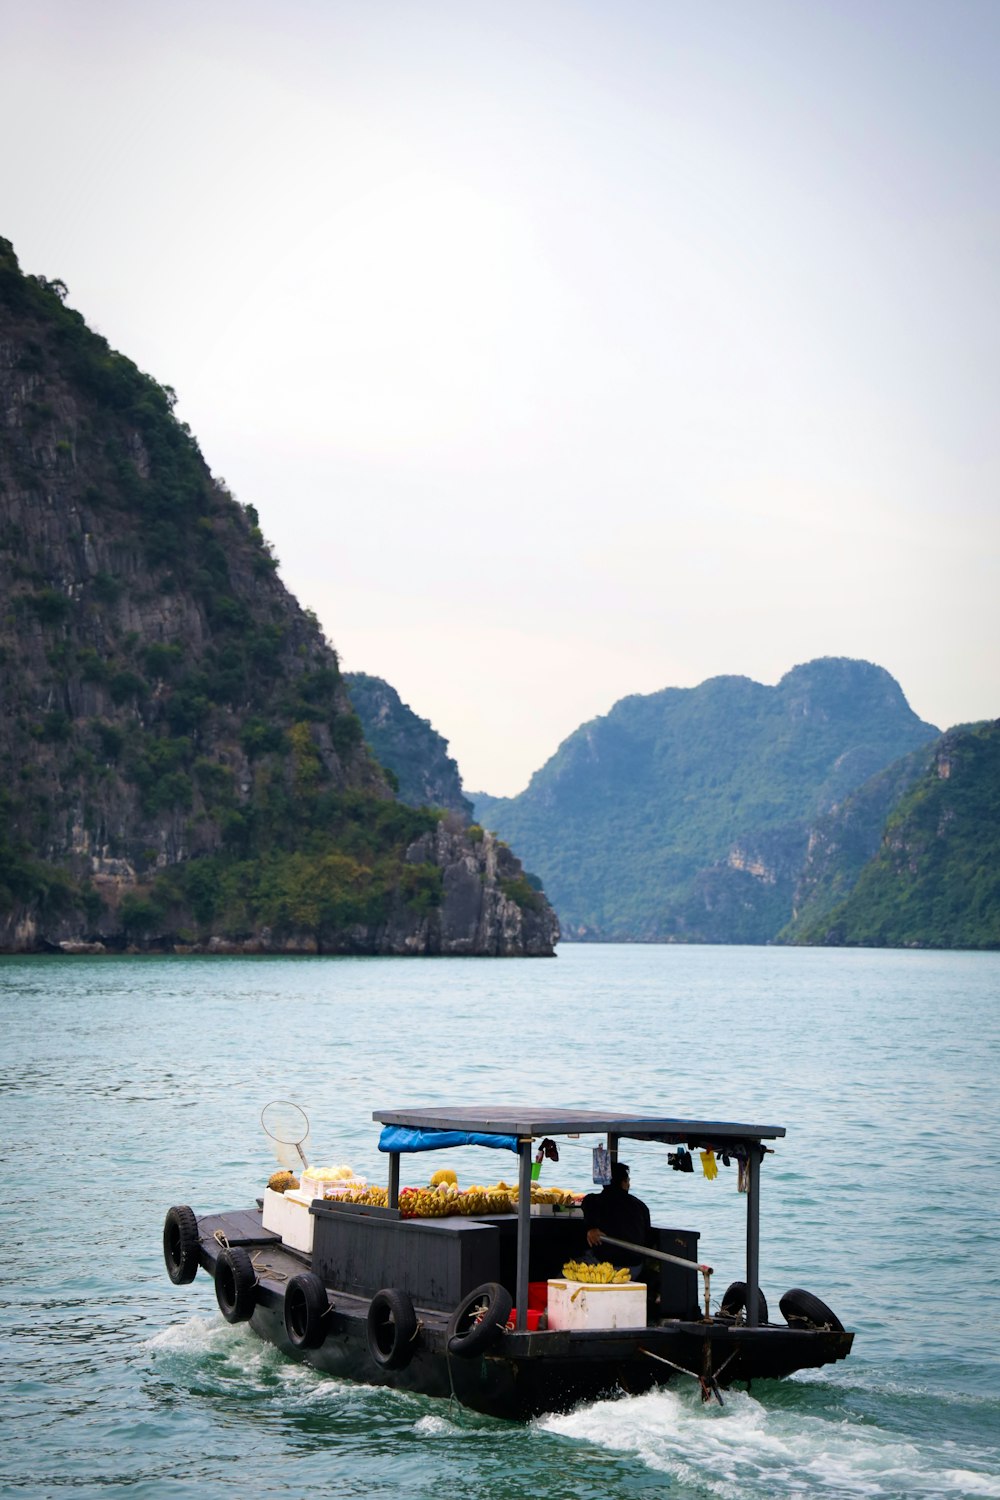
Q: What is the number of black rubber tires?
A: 7